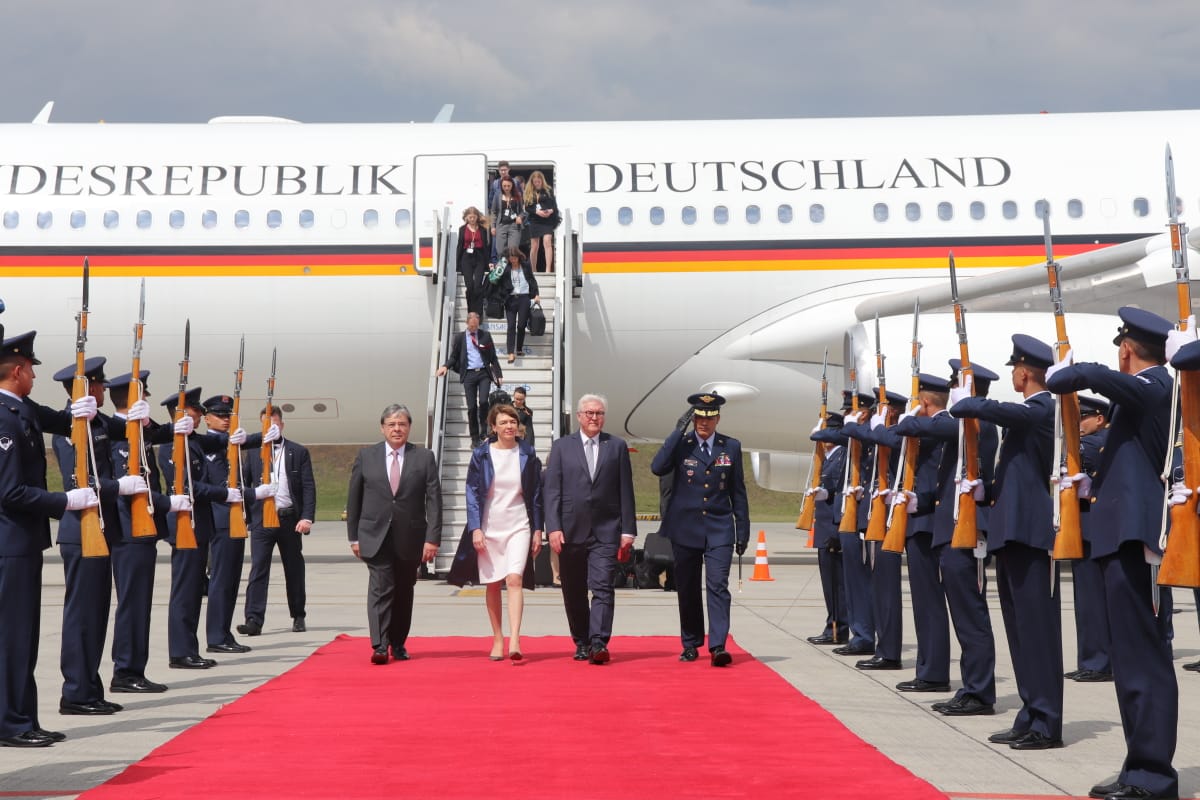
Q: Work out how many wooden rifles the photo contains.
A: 12